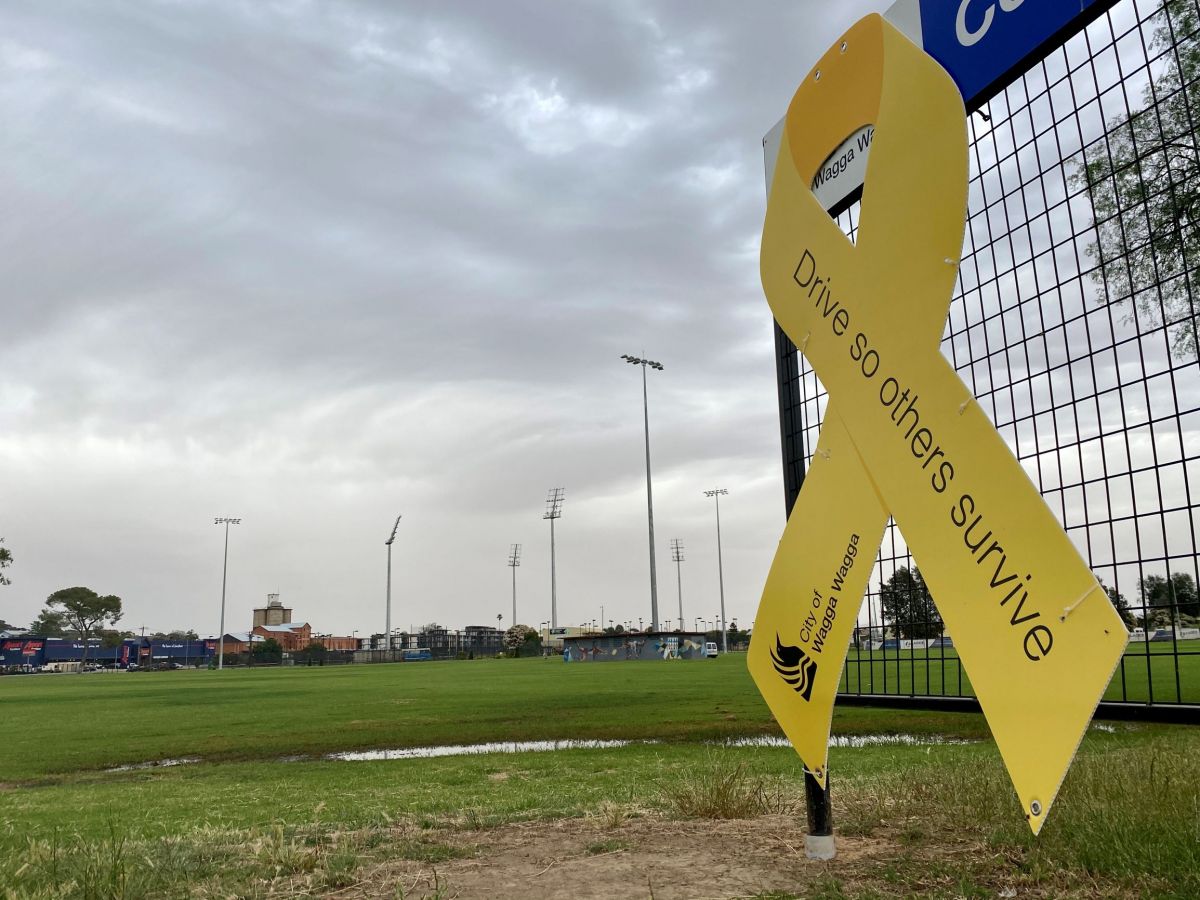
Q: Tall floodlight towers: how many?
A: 7